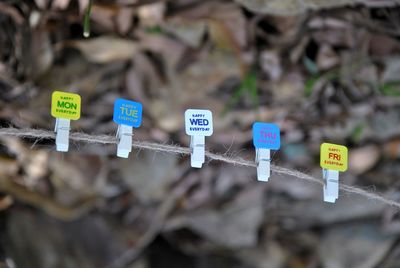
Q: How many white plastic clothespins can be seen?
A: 5